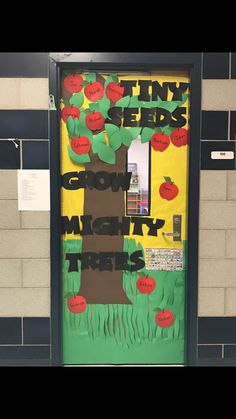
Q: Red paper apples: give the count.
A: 12